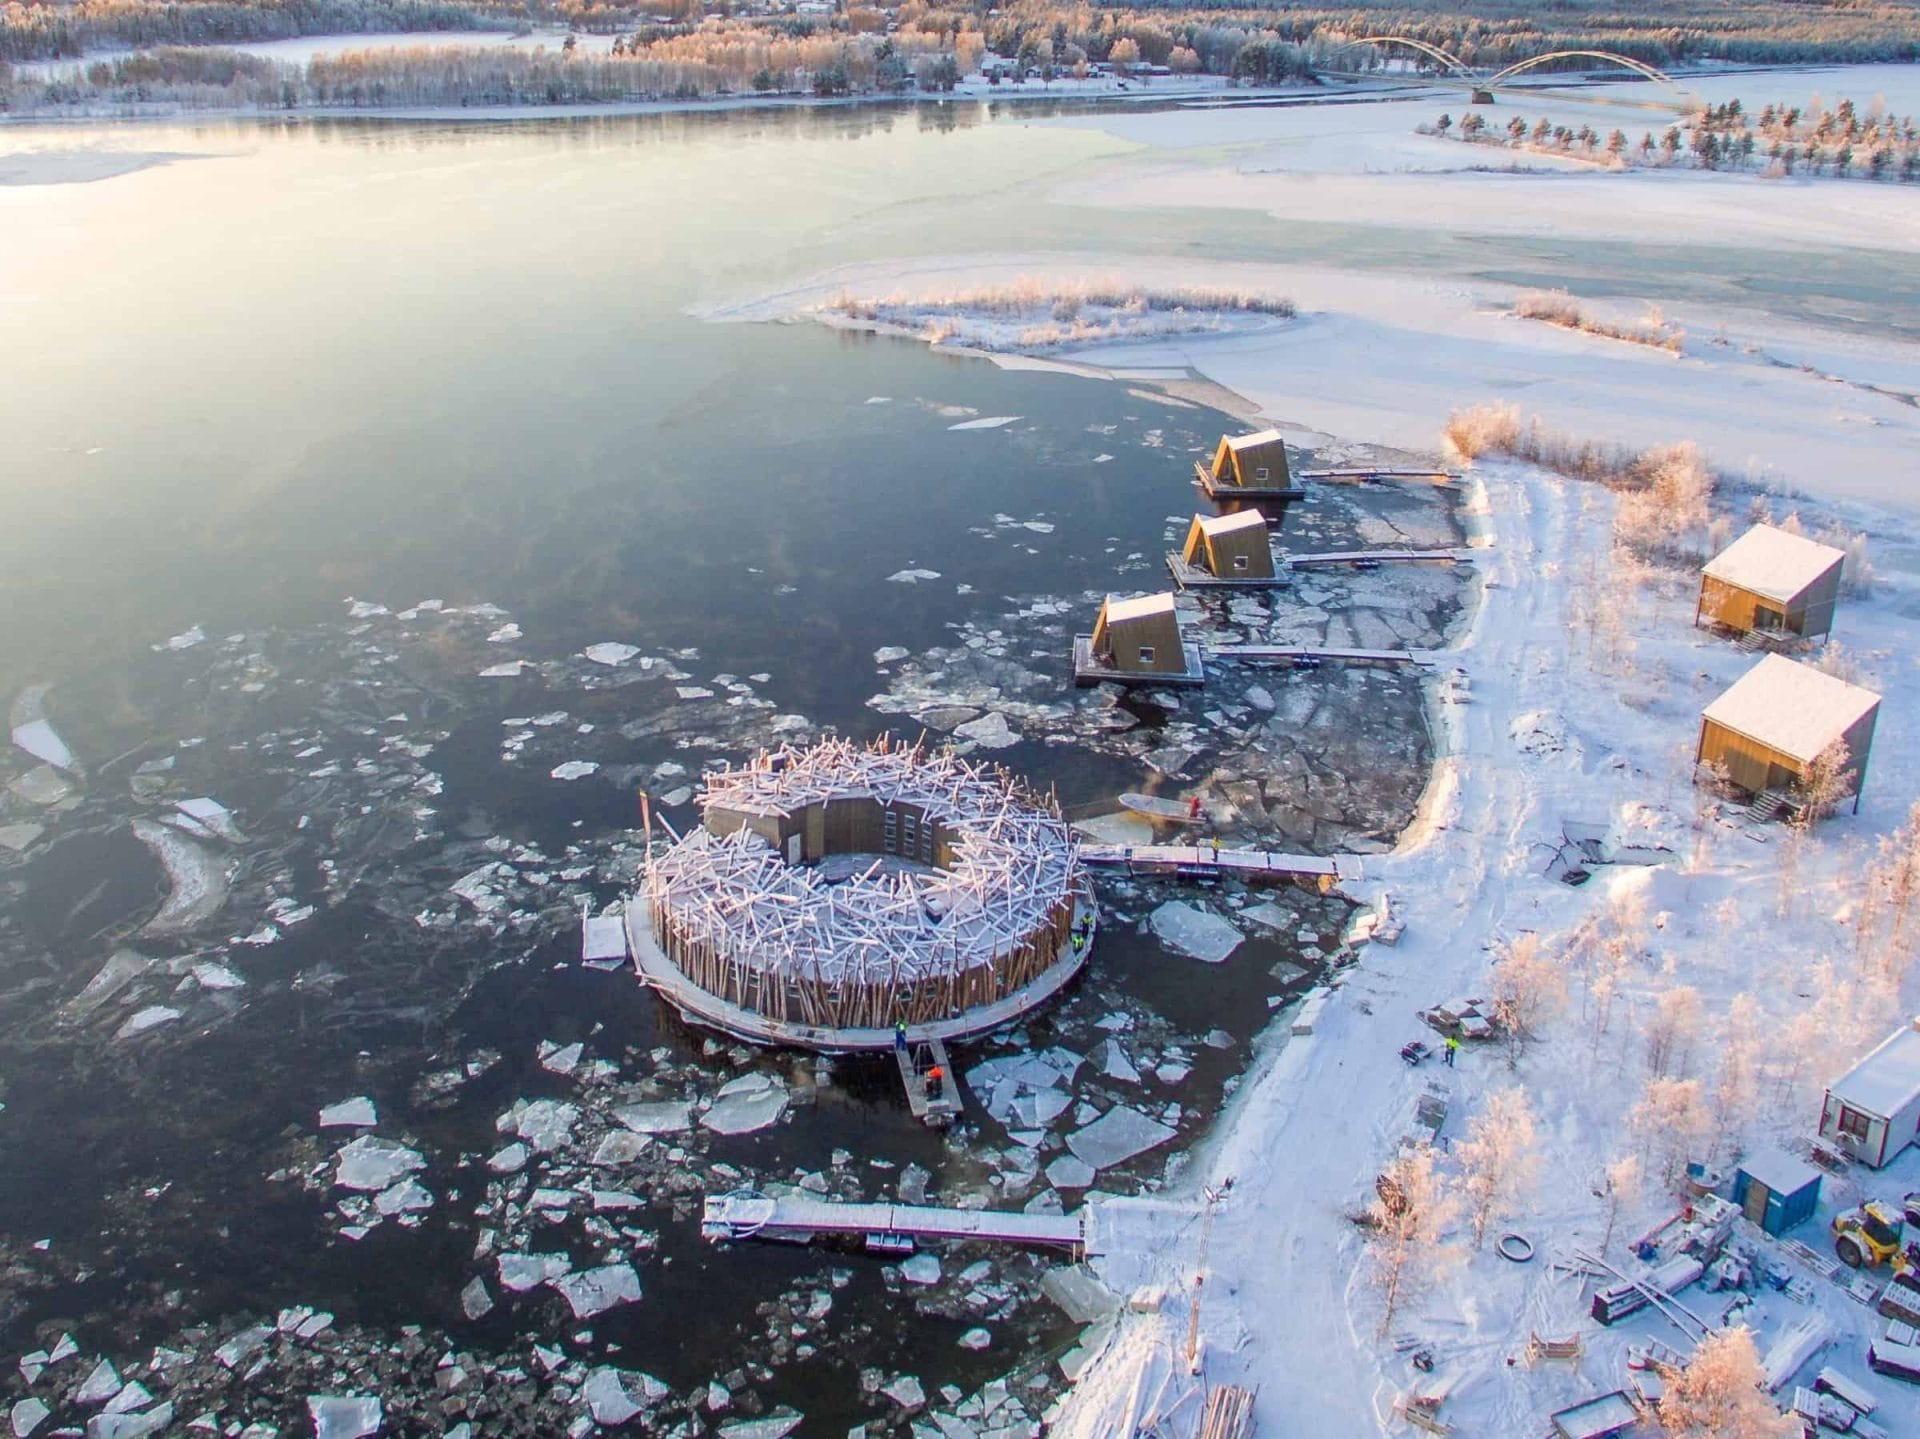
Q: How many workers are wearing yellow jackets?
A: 5